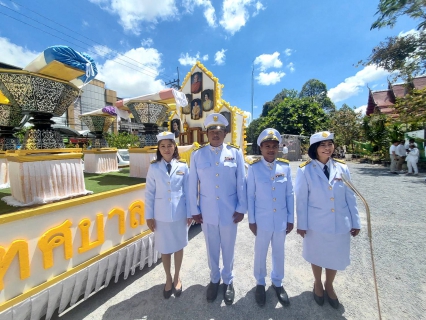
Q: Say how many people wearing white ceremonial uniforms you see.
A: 4